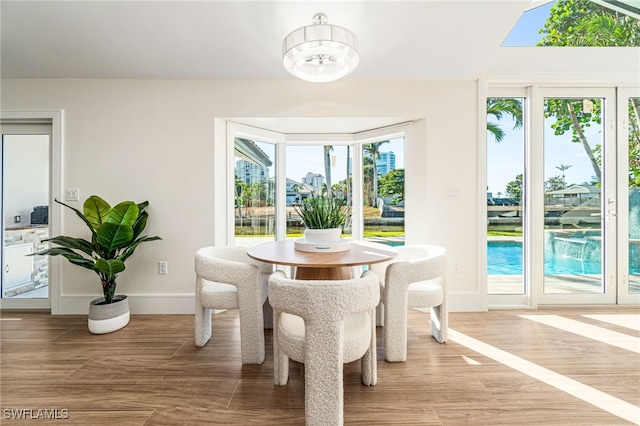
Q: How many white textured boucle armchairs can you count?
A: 3